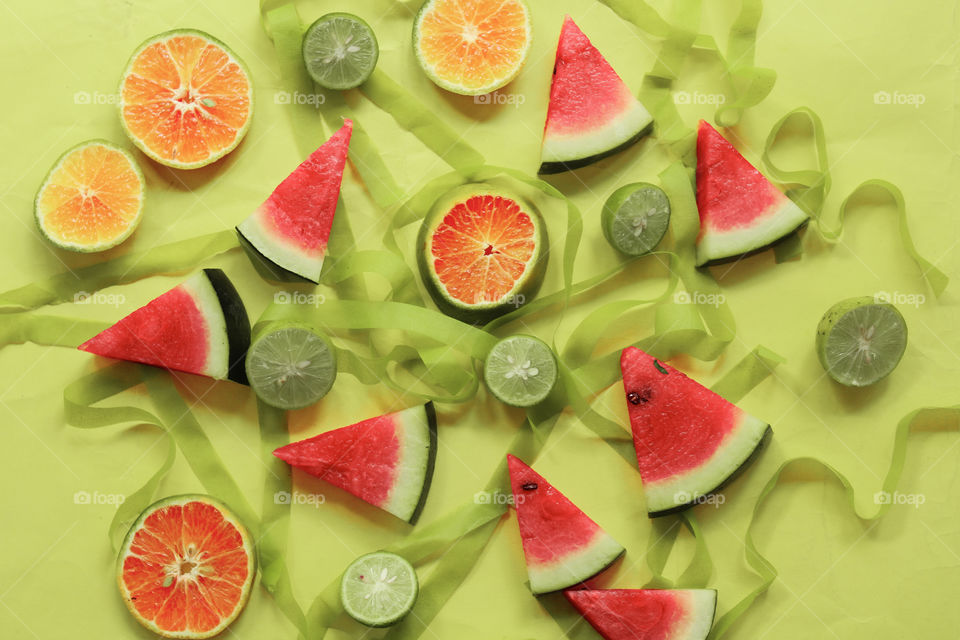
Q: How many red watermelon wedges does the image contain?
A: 8